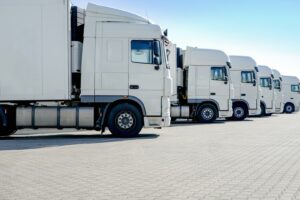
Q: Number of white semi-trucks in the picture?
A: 6